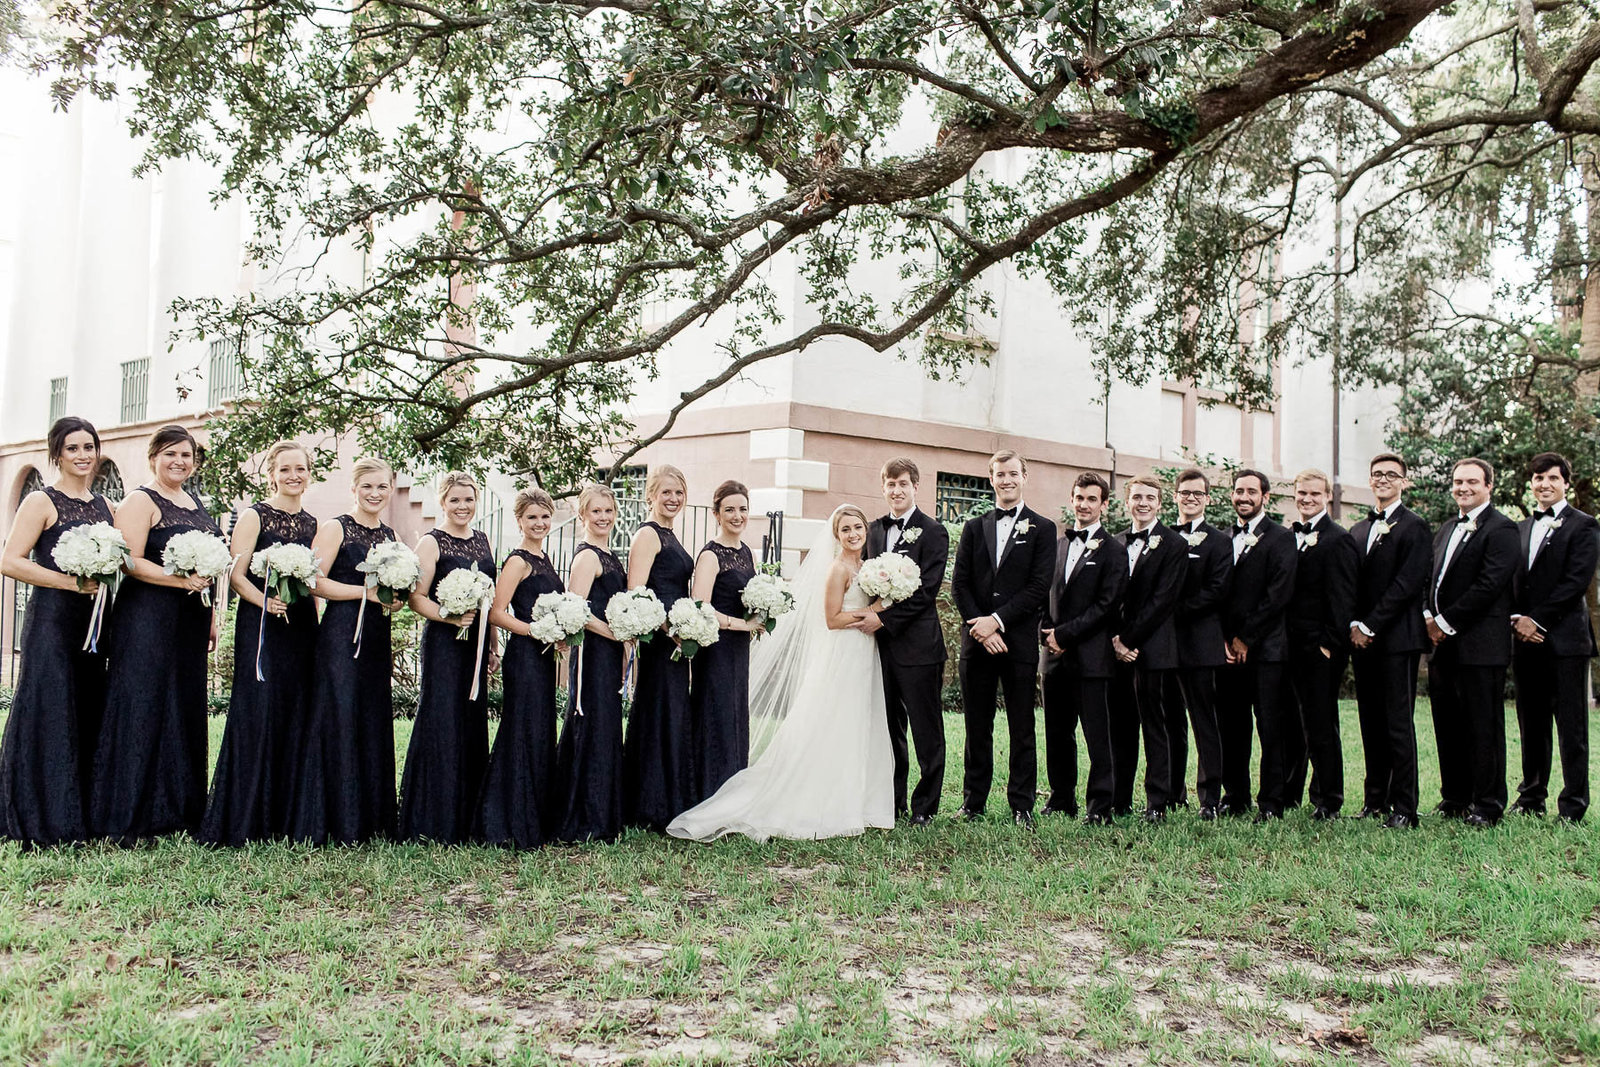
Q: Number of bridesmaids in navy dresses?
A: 9